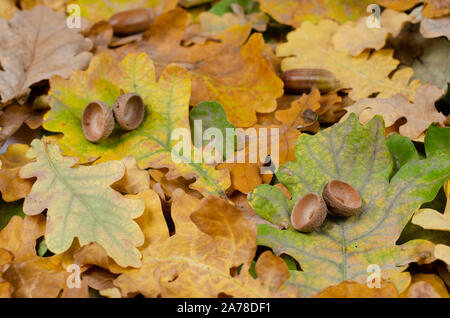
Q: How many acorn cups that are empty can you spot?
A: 4